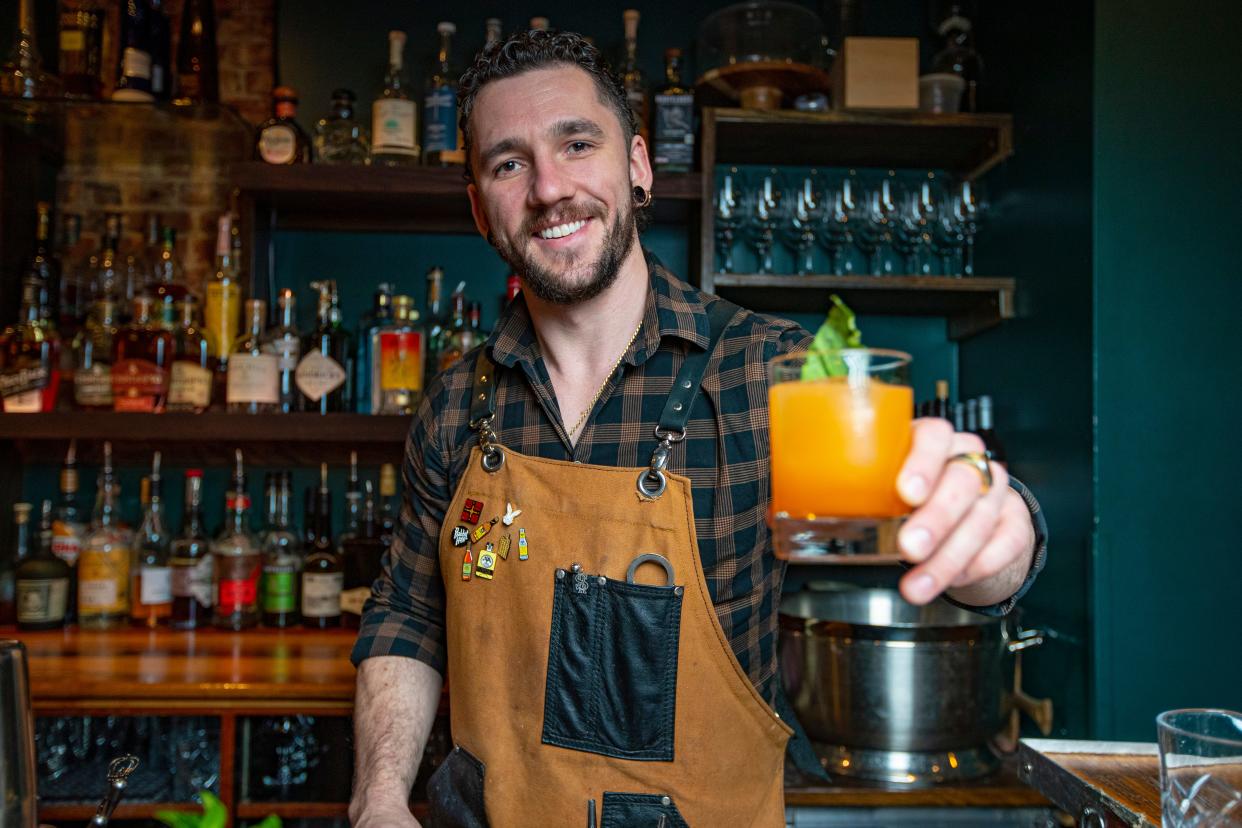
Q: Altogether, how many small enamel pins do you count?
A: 8